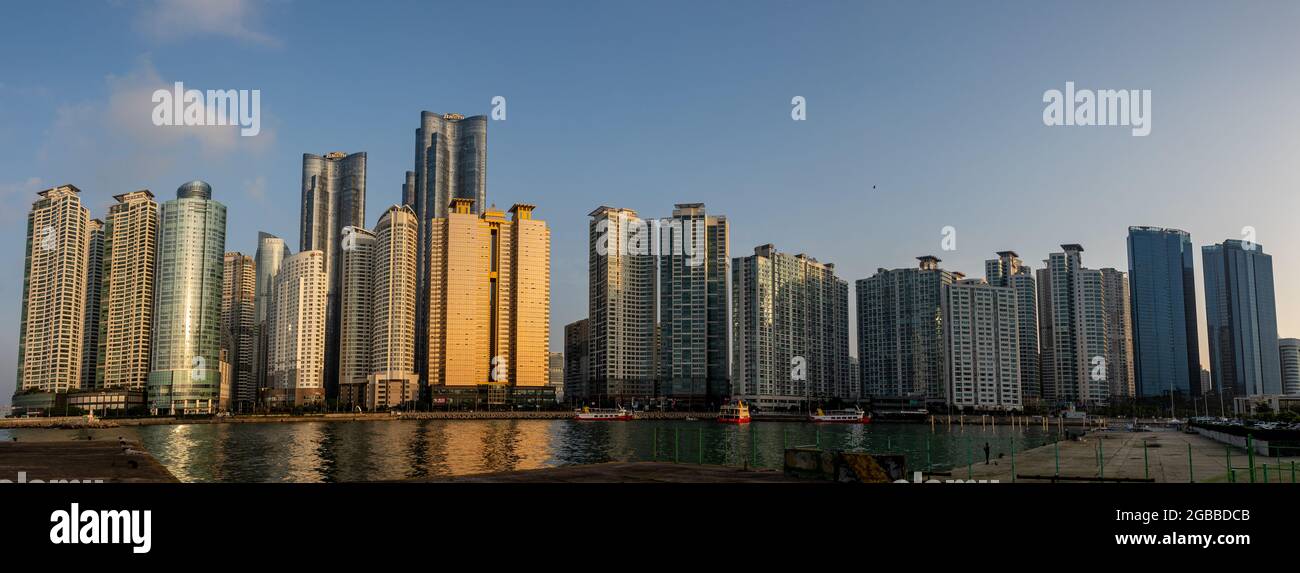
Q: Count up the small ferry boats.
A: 3